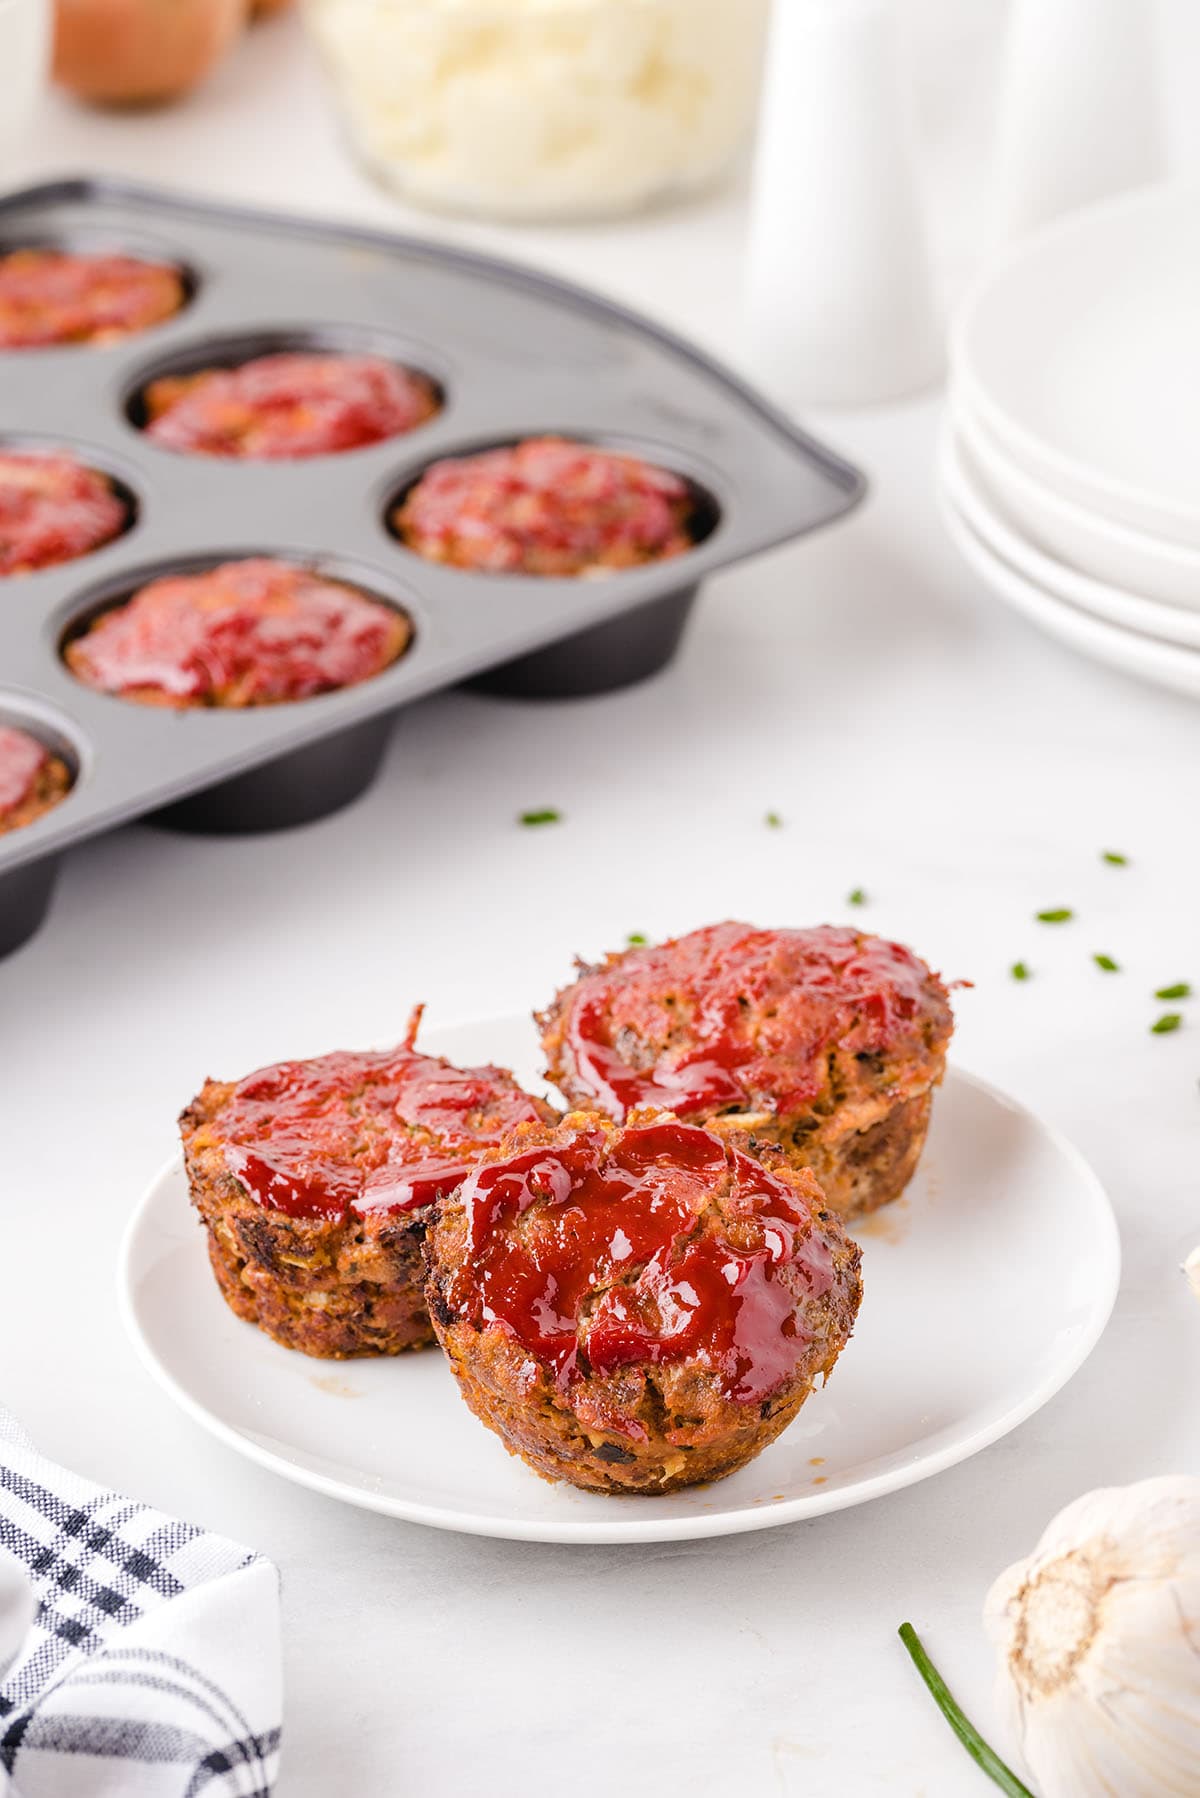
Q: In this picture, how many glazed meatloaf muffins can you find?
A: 9